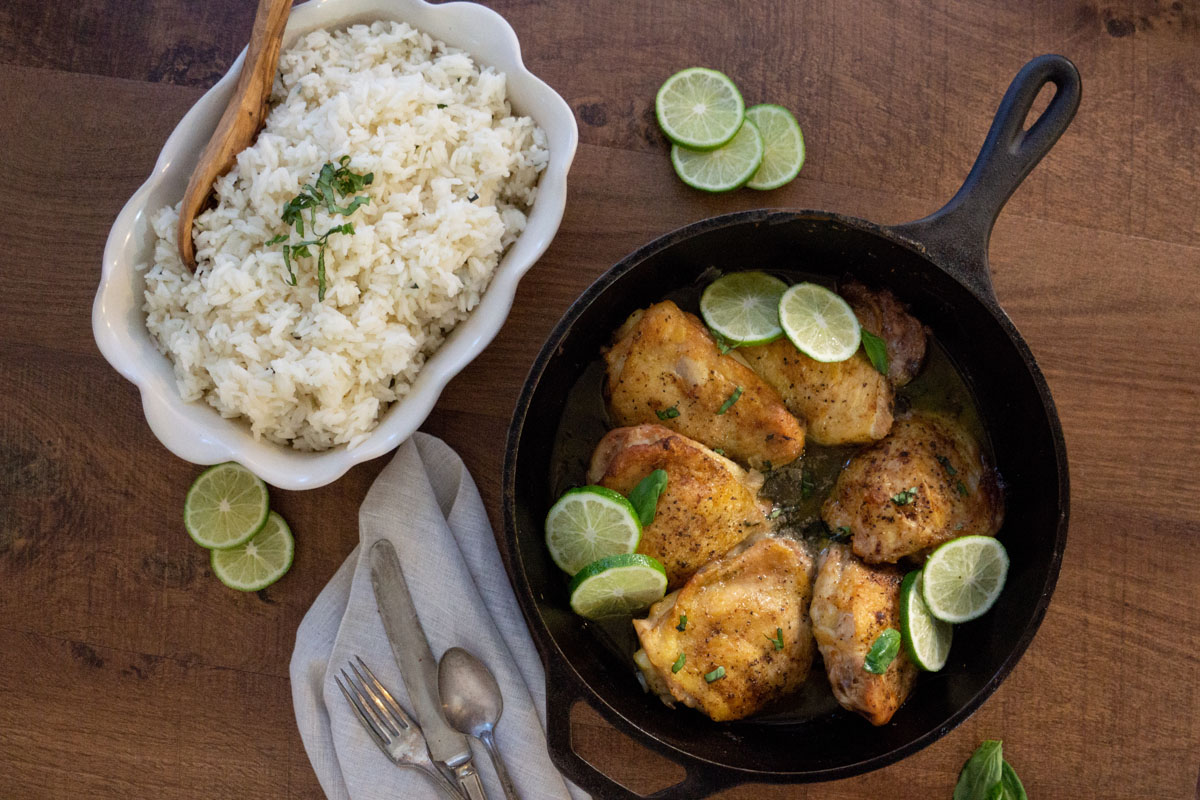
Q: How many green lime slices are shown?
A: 11